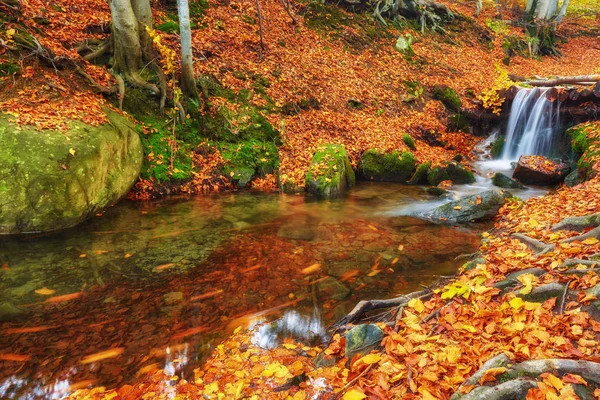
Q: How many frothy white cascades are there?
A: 1